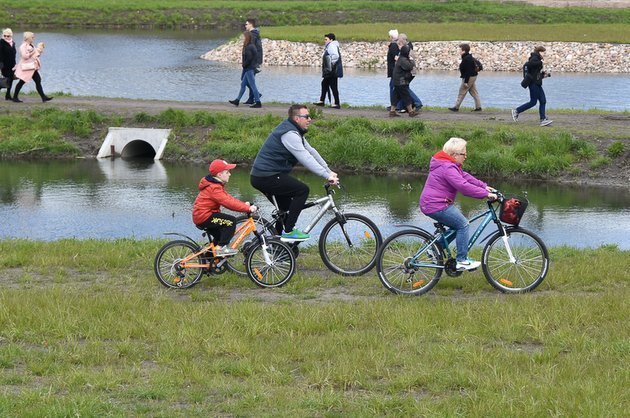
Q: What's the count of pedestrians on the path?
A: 10